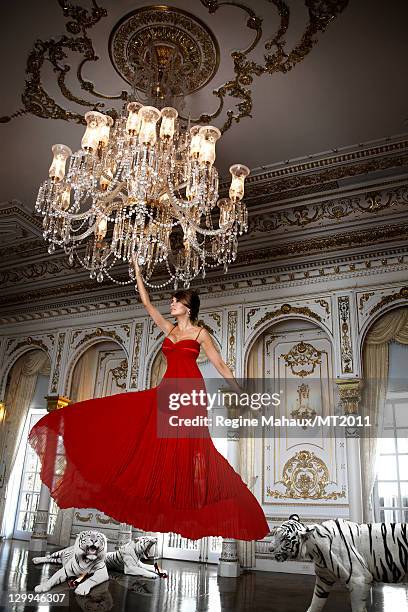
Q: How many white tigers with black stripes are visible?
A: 3